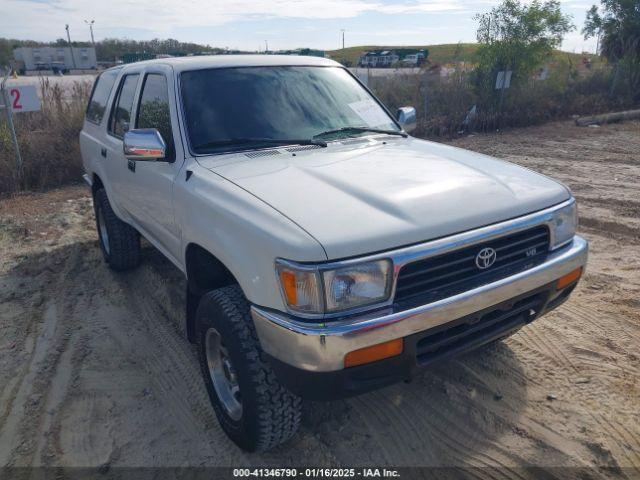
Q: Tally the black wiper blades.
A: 2